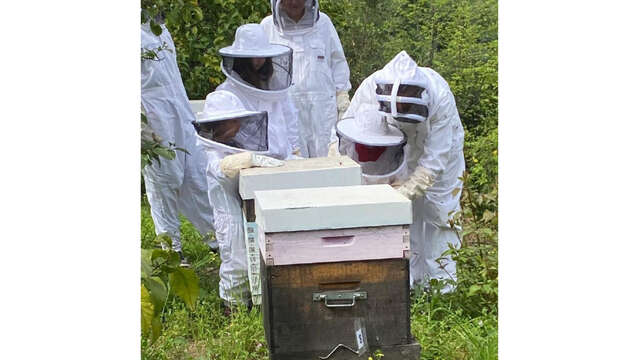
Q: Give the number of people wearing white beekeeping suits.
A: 6